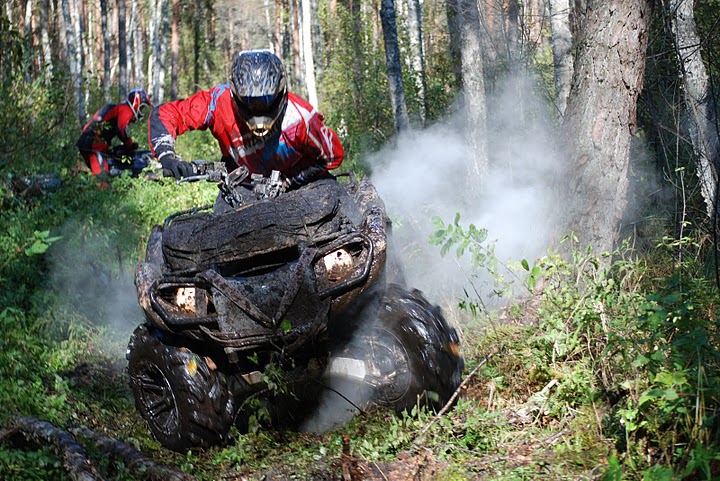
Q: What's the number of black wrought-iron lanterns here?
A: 0